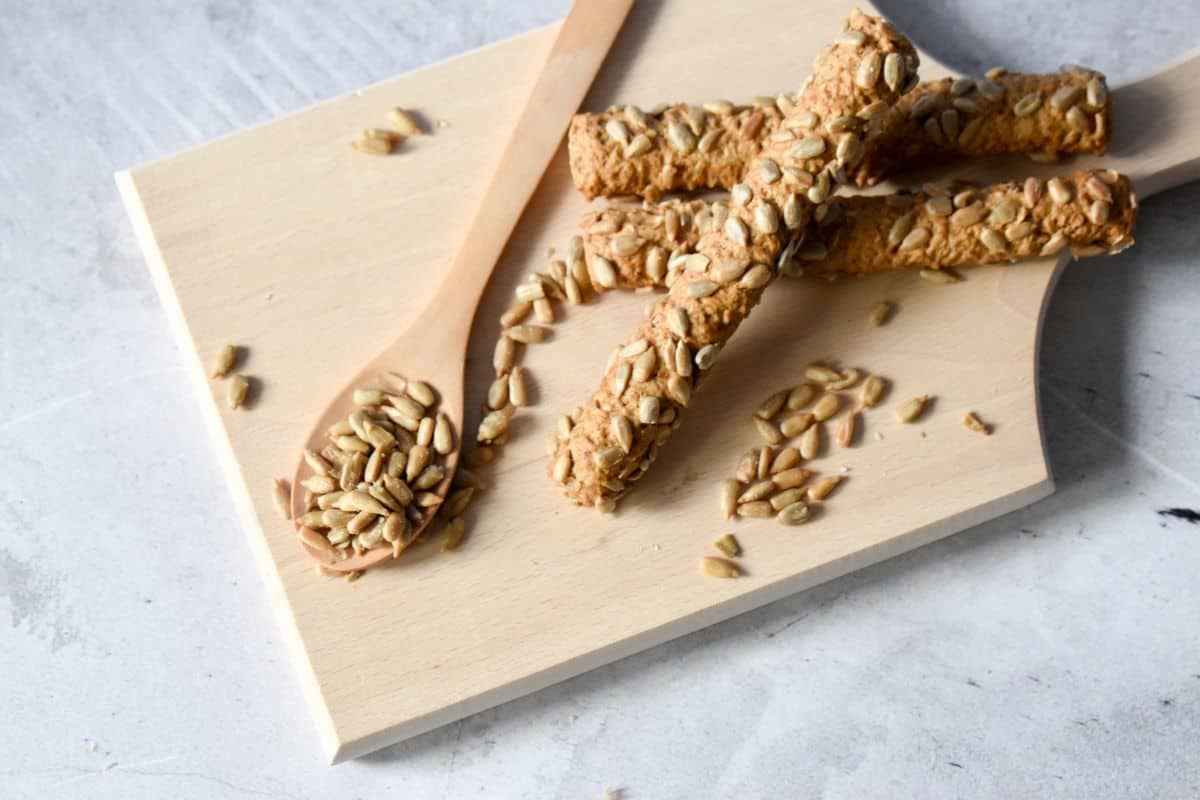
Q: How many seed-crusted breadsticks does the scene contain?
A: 3